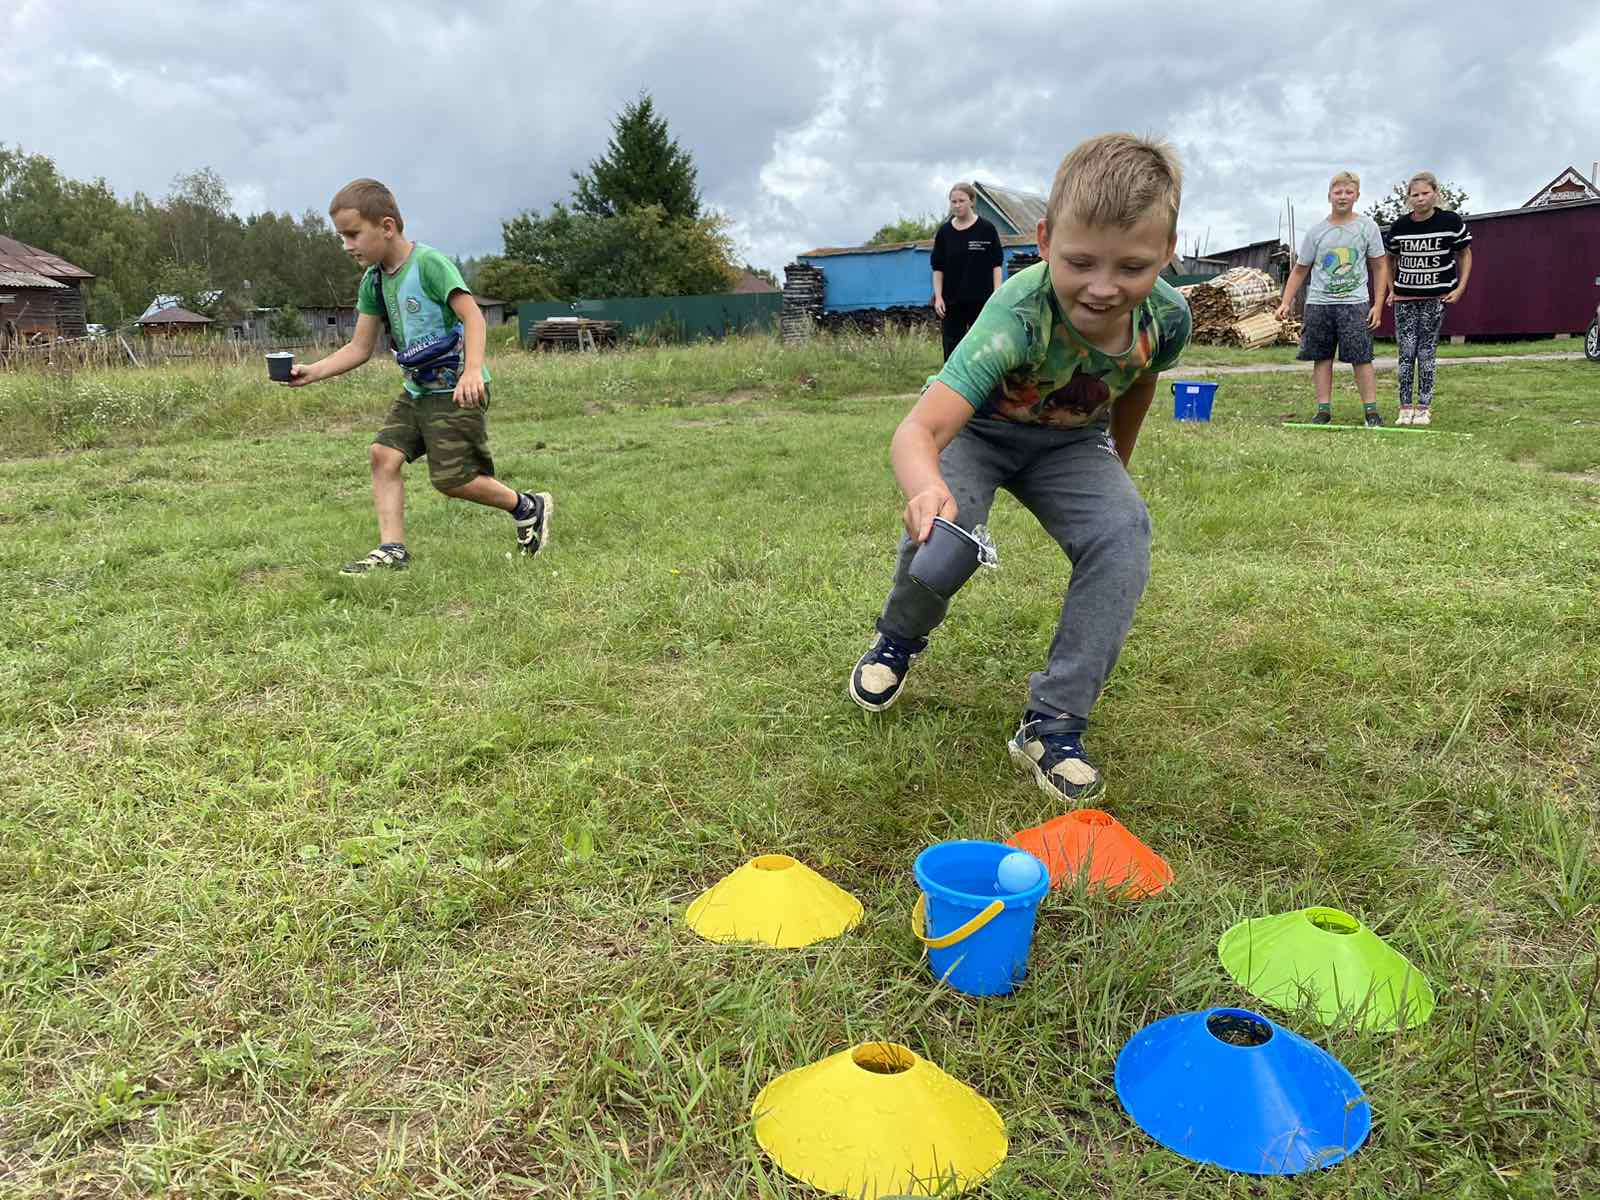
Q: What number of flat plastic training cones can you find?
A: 5